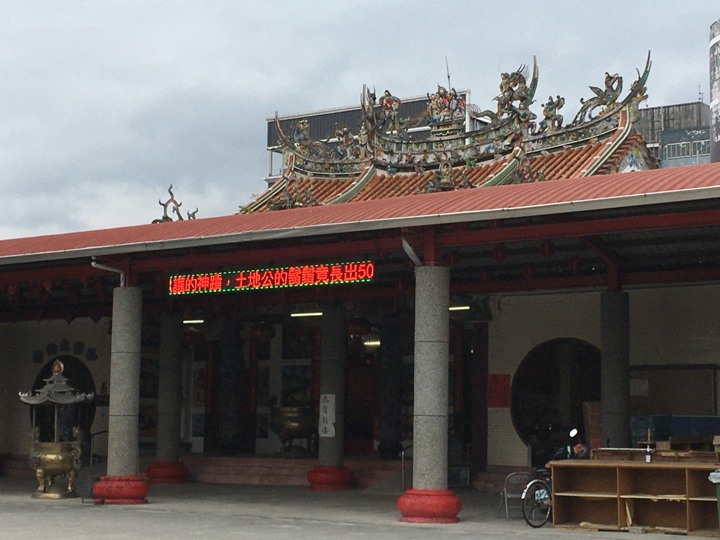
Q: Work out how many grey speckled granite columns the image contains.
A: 5